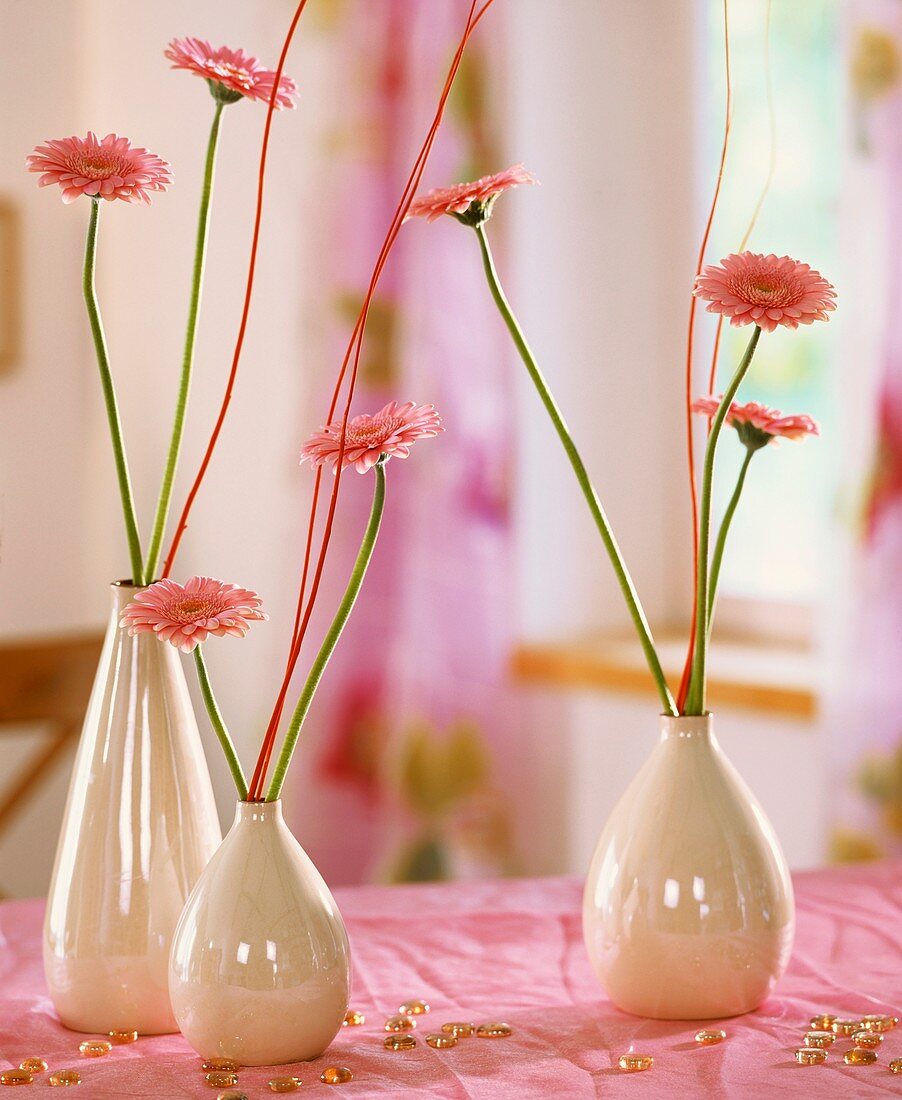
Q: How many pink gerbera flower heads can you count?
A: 7